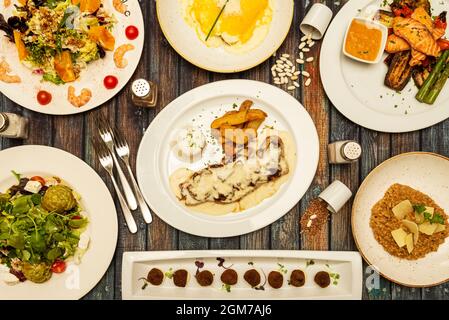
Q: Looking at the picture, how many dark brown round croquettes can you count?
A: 8